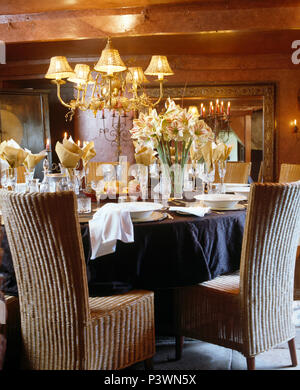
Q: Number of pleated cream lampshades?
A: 5